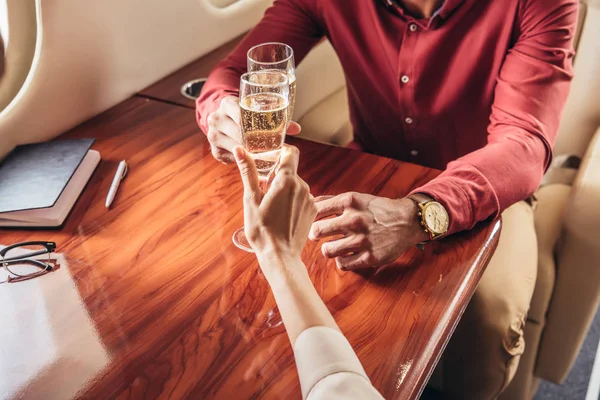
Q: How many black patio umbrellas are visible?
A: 0